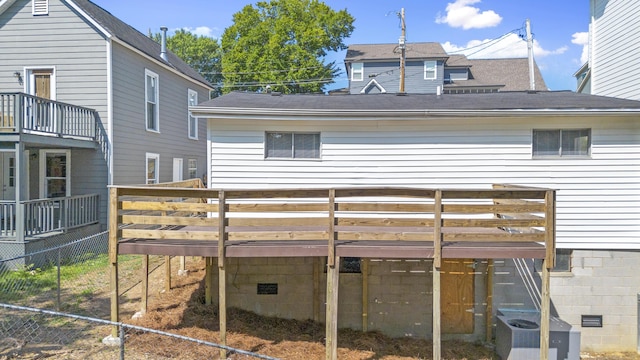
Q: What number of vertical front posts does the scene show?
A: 5